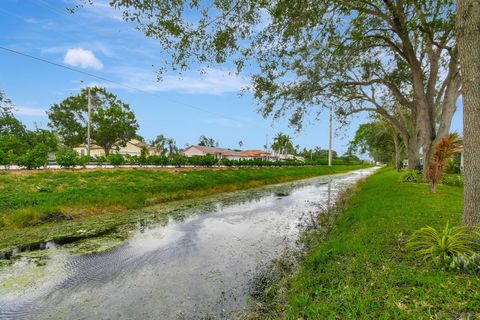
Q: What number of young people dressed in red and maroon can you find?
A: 0